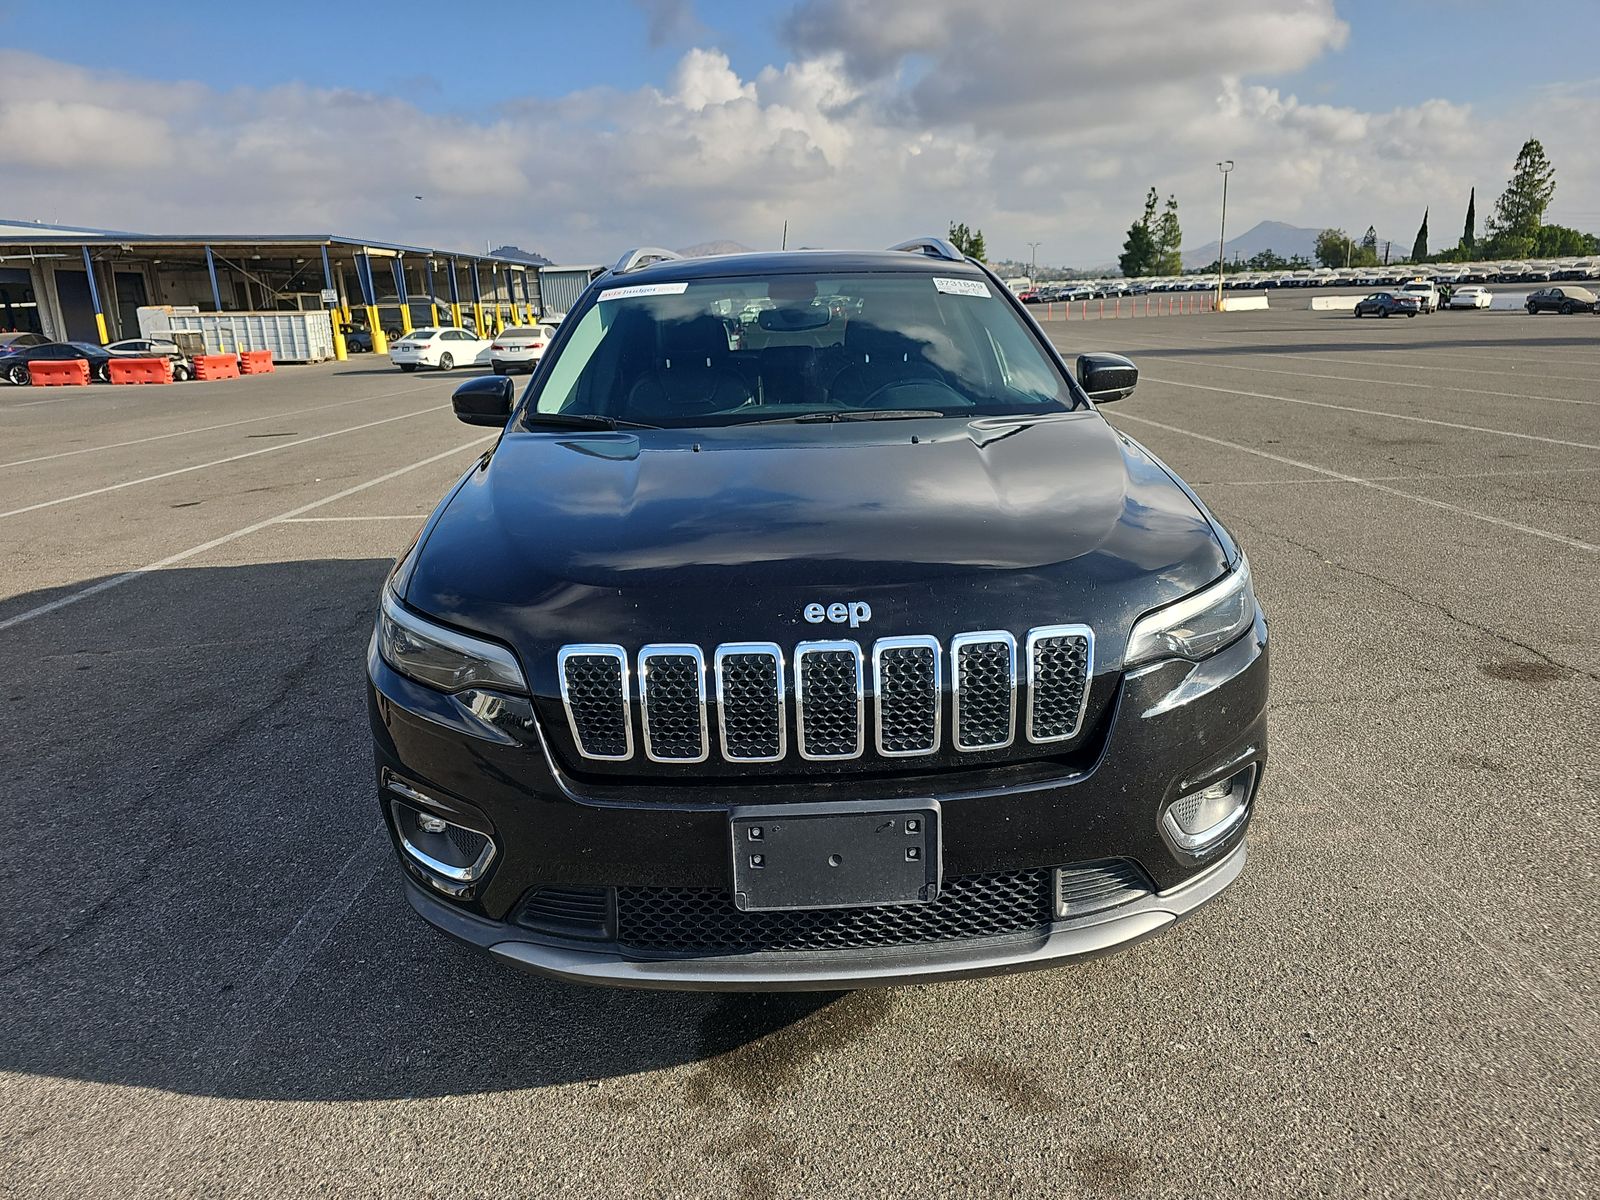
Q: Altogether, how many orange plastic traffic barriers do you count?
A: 4